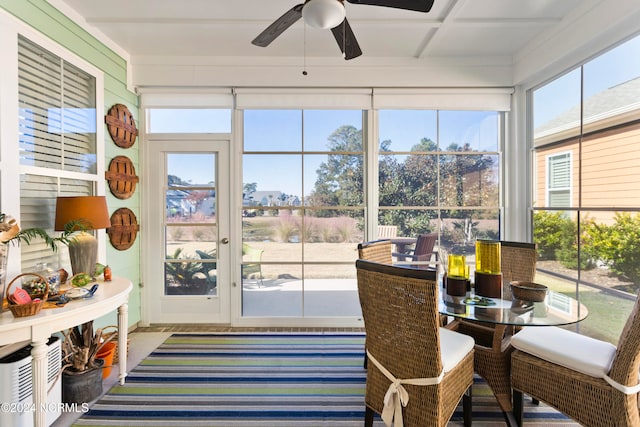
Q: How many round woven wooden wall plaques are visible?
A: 3